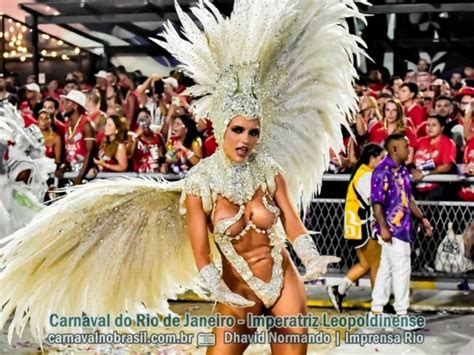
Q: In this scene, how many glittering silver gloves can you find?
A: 2